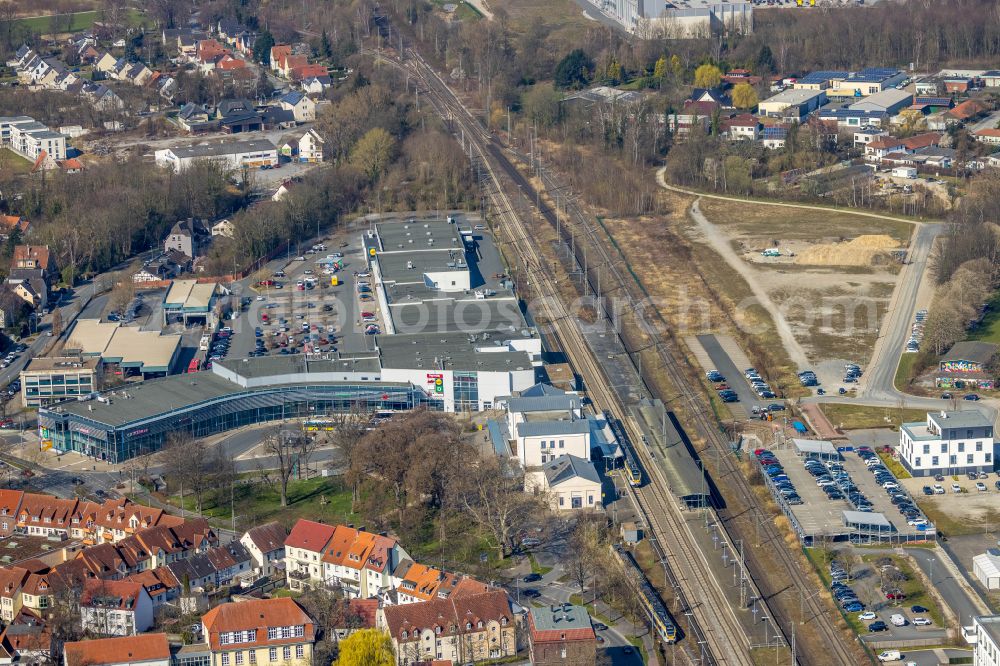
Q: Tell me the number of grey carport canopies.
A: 2